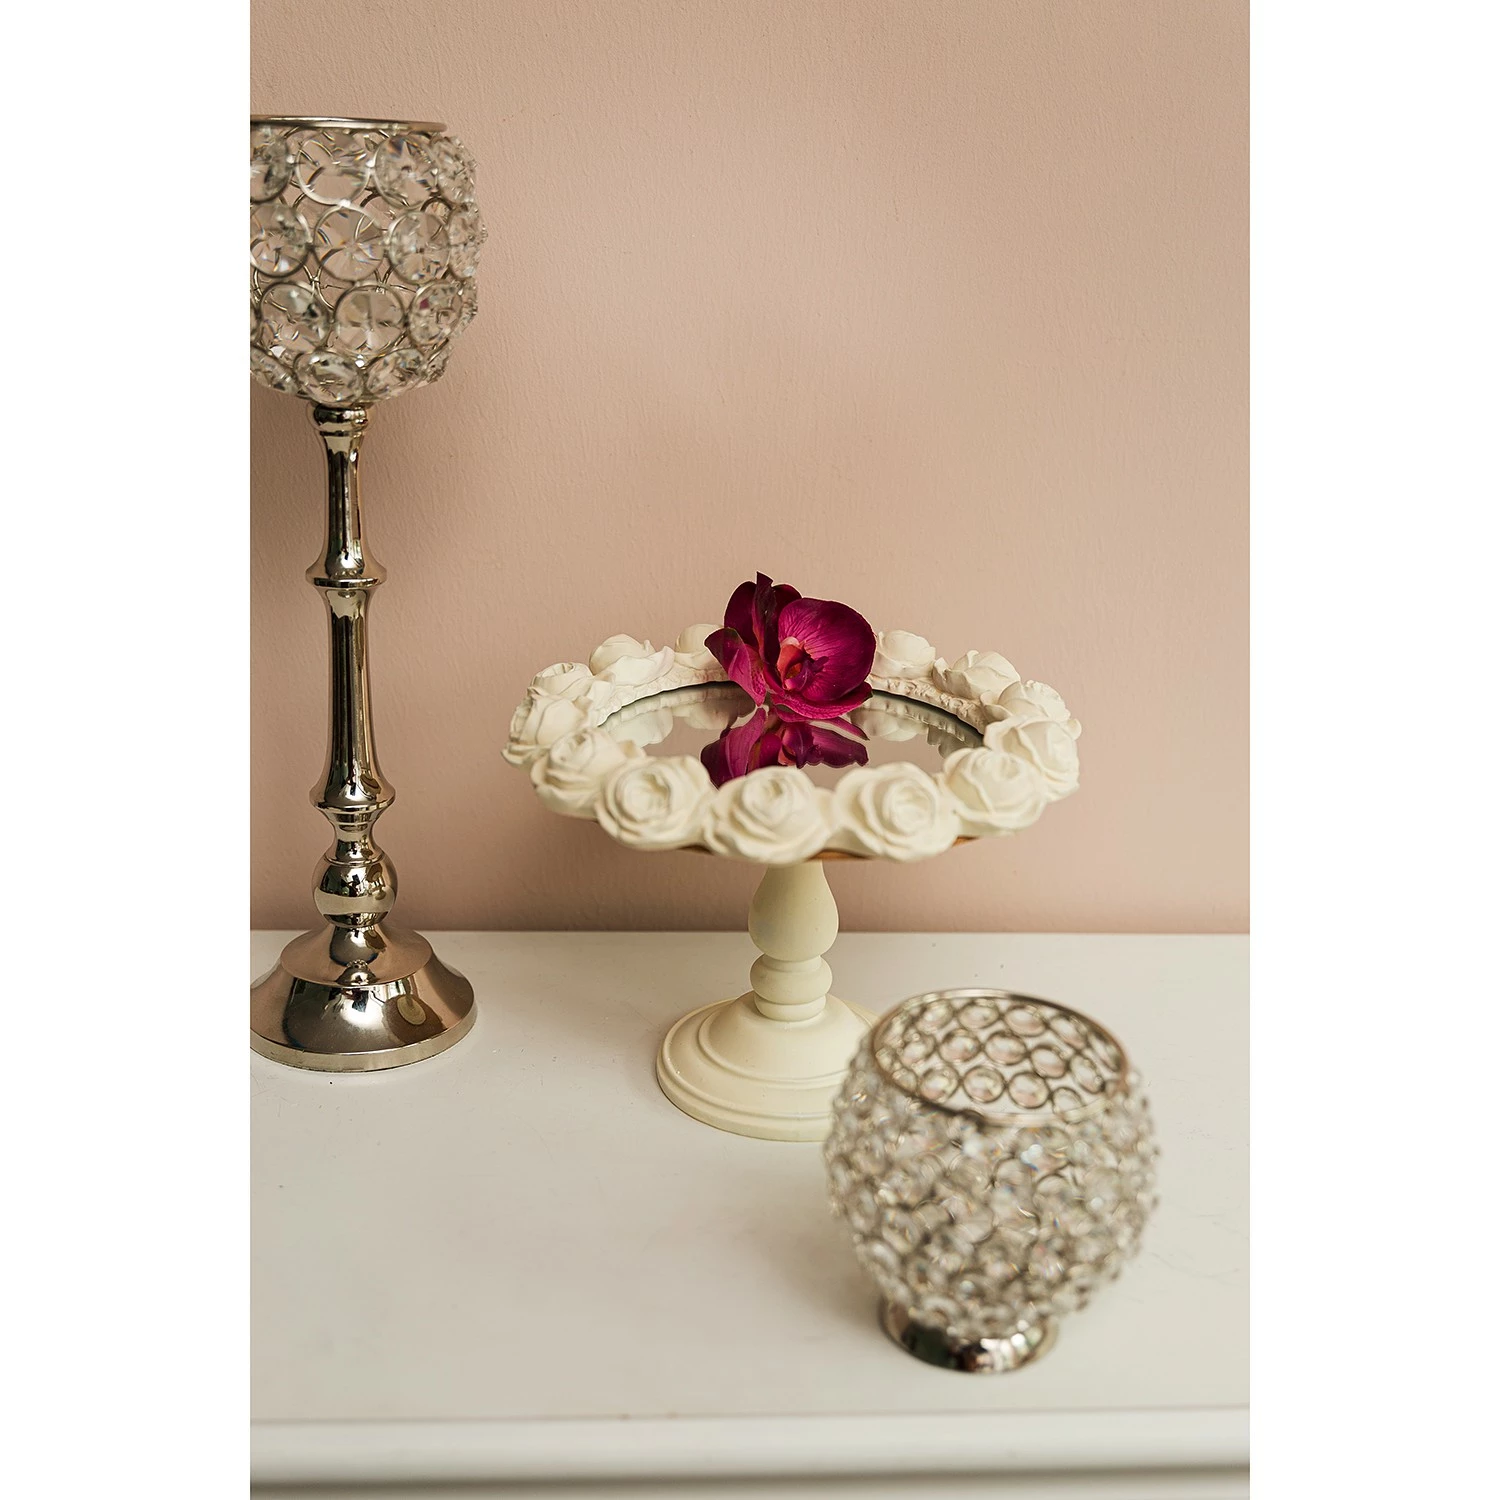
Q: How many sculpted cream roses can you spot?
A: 13